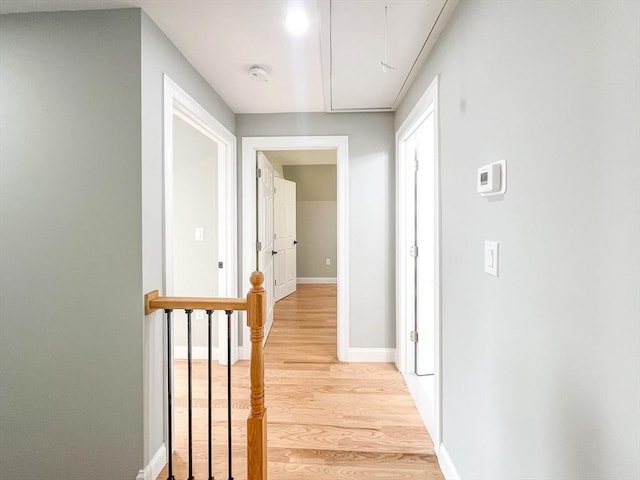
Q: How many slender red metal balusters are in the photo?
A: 0